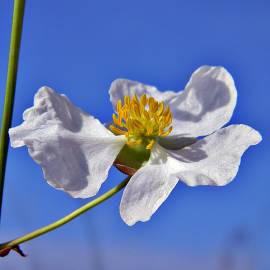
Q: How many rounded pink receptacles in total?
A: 0